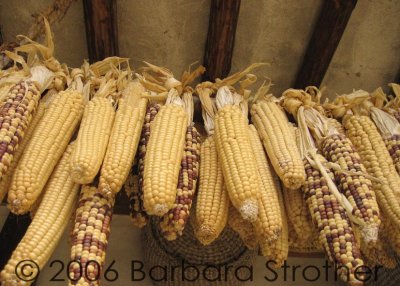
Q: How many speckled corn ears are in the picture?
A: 7